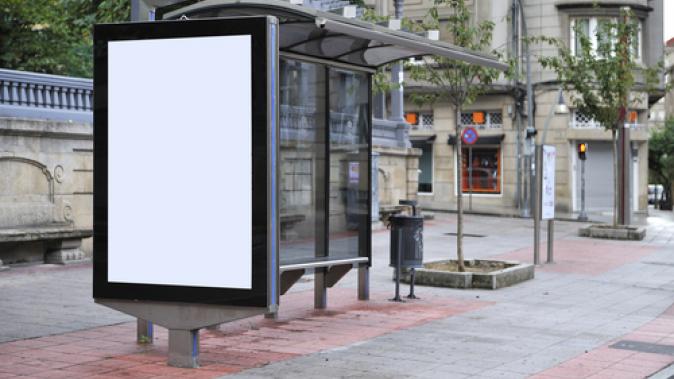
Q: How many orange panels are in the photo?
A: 3